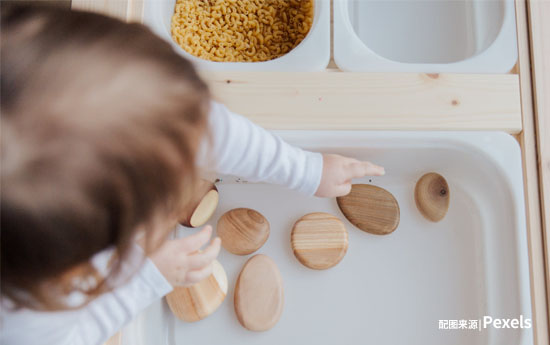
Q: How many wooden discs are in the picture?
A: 7